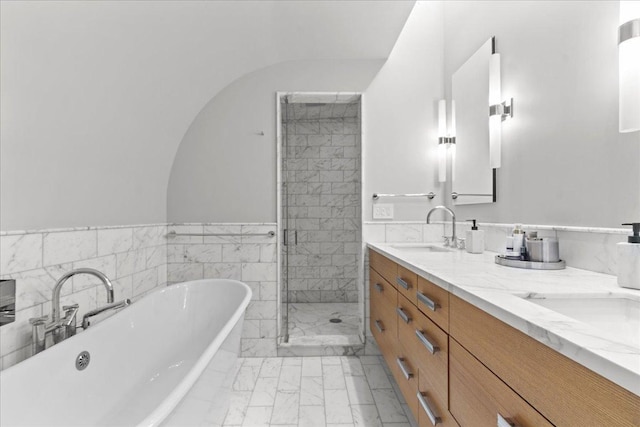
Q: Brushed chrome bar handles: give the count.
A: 9